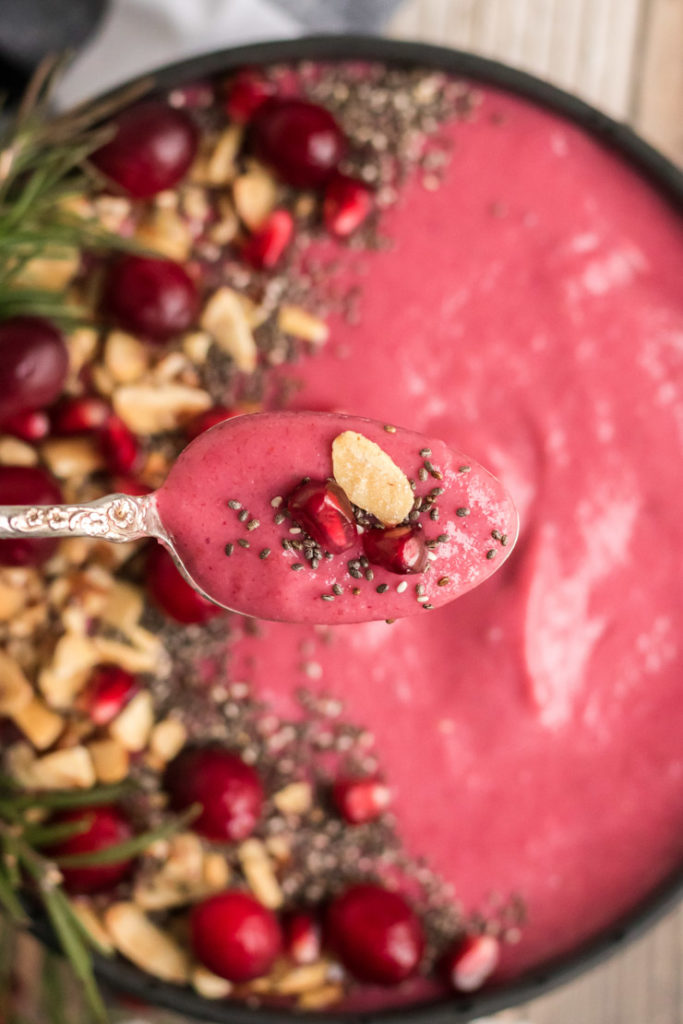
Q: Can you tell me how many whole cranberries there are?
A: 10